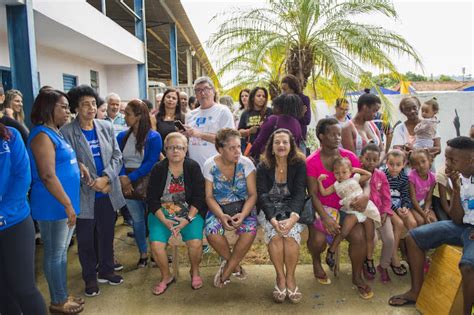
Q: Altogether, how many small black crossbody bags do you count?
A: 1